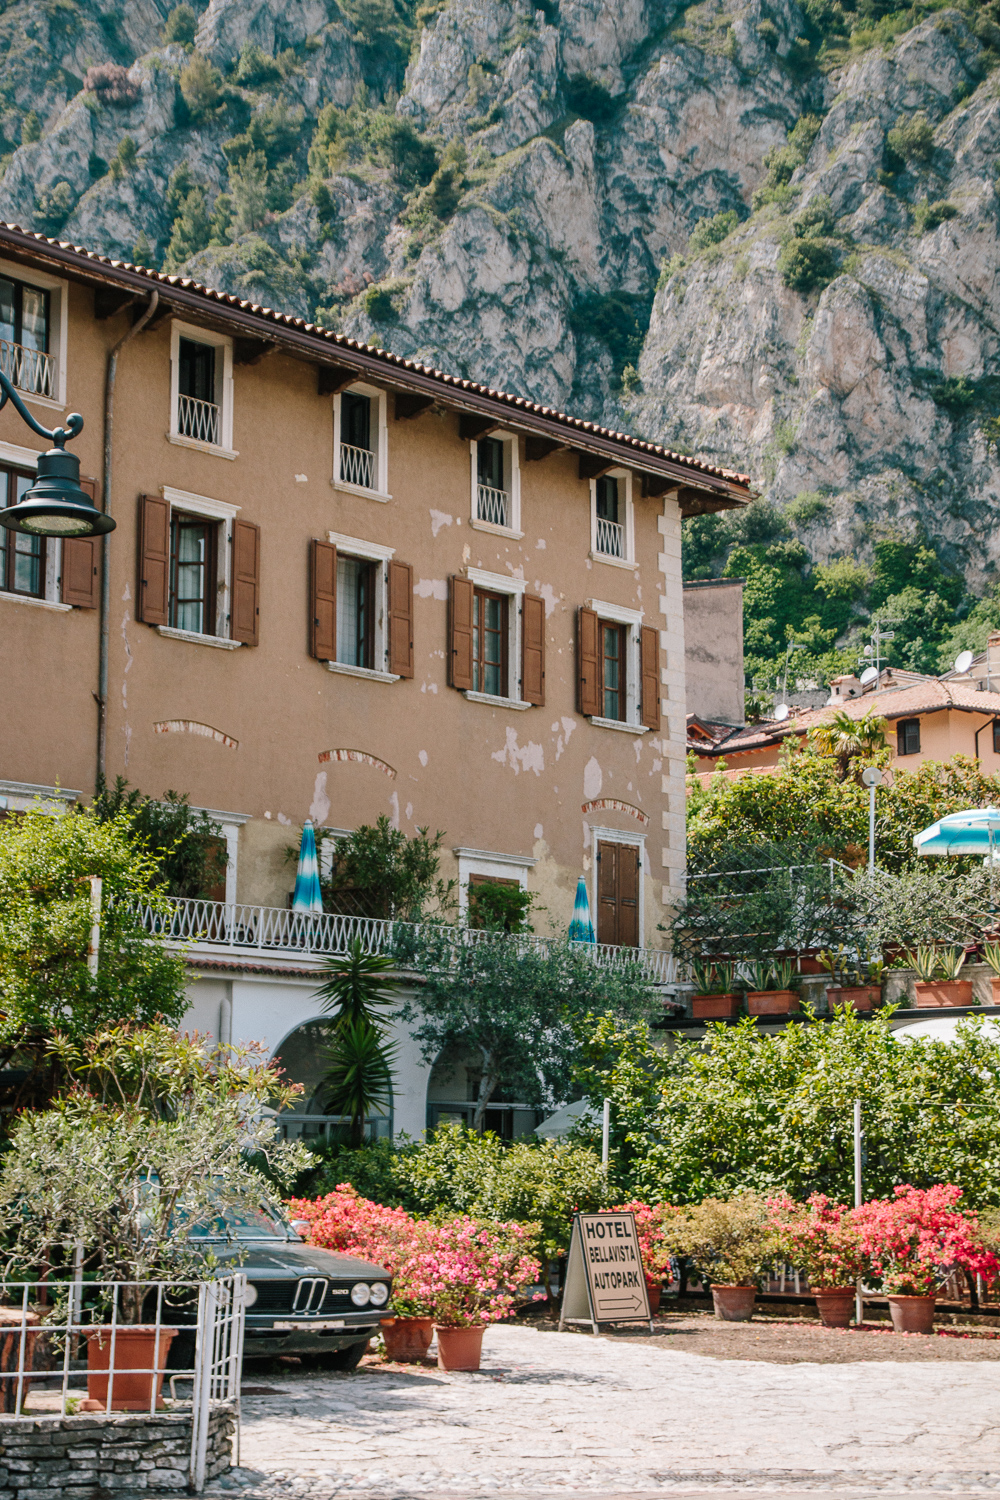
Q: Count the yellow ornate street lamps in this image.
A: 0